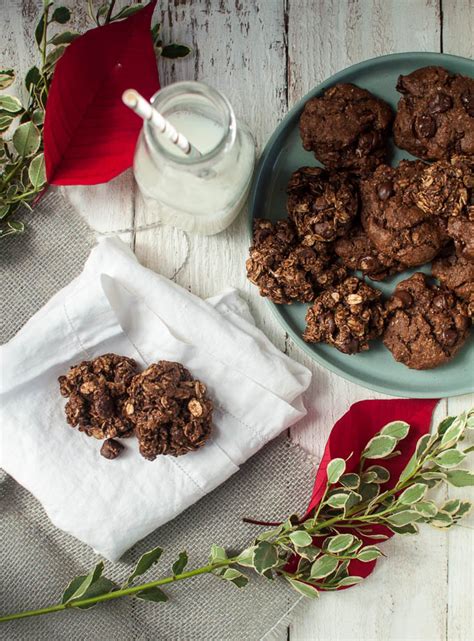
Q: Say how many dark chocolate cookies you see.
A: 13